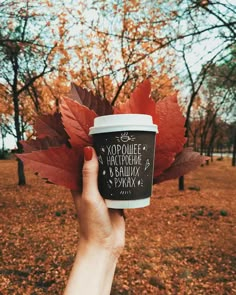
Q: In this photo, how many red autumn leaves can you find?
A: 8